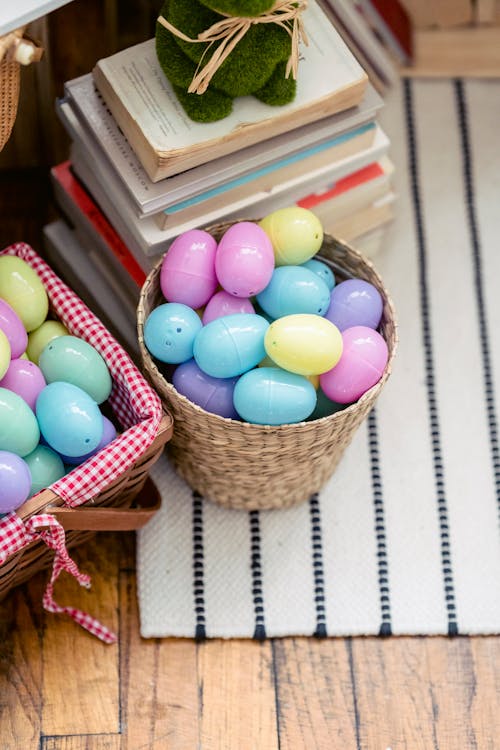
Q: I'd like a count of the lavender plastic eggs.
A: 4